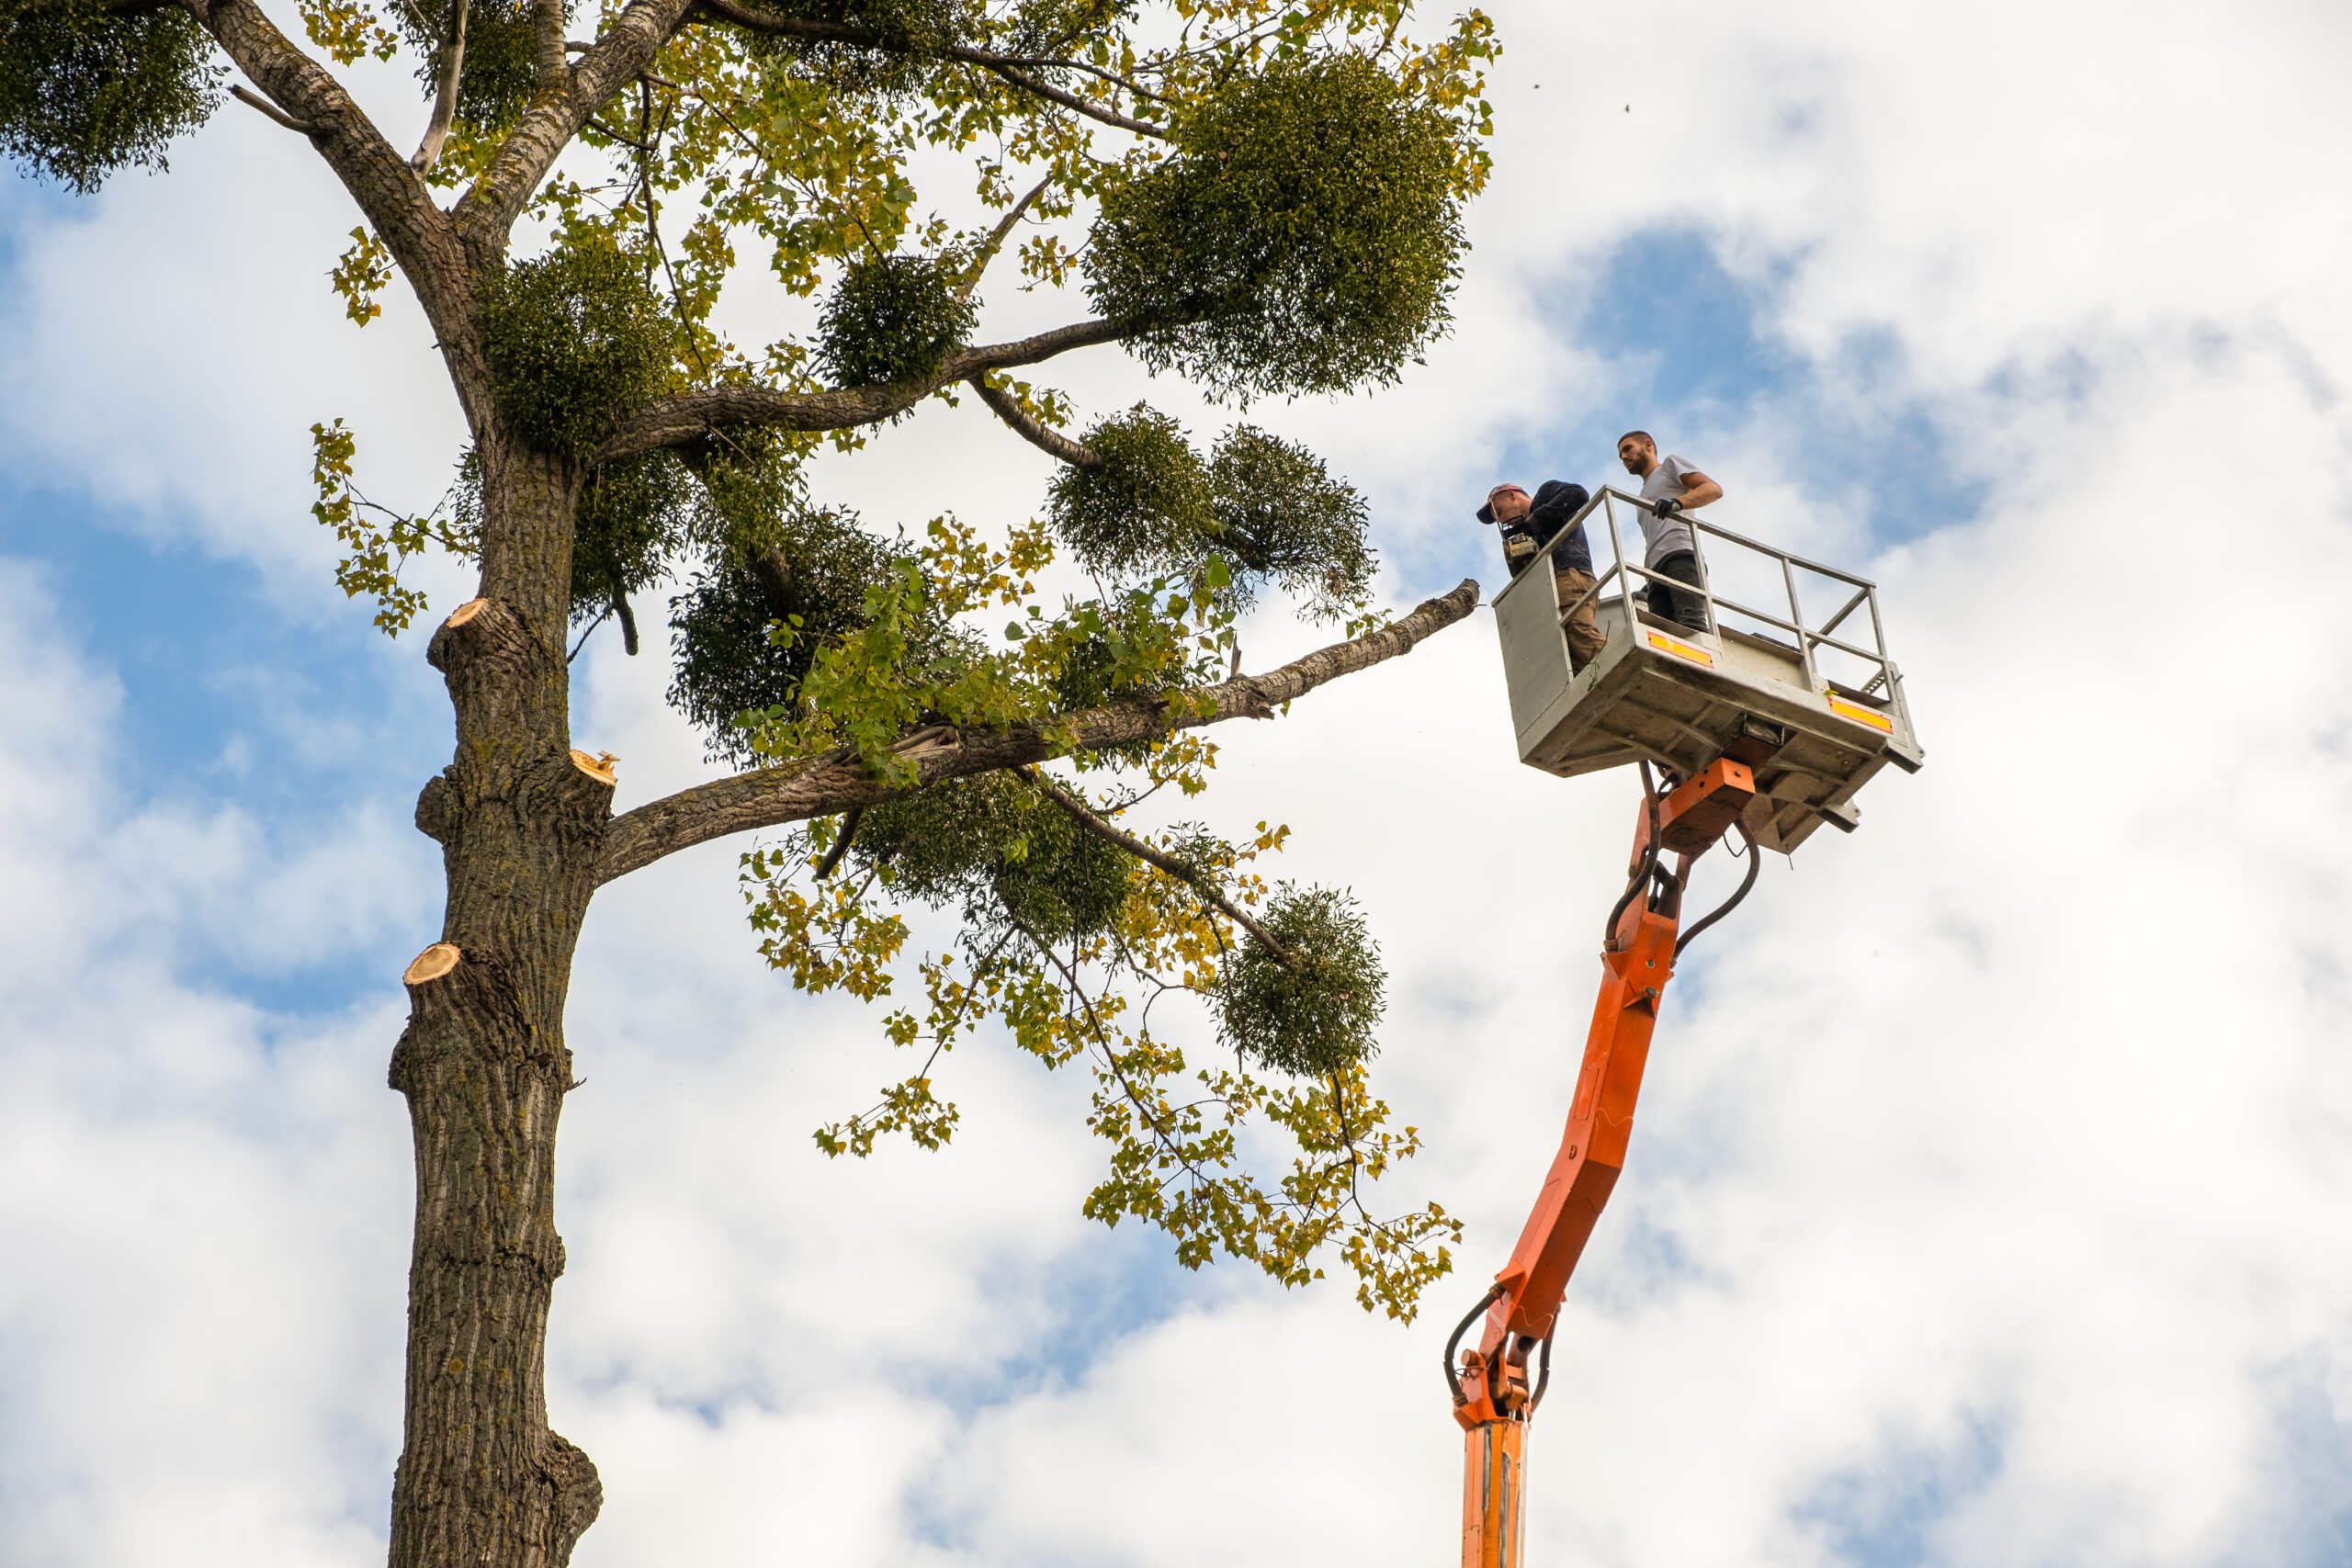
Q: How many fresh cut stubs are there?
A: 3